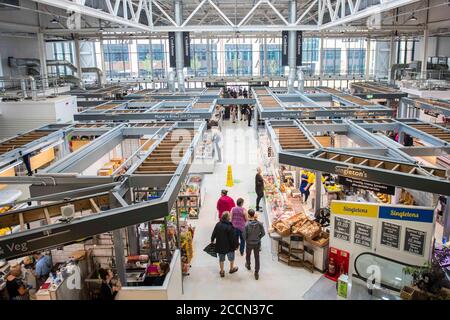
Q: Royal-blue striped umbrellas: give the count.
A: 0